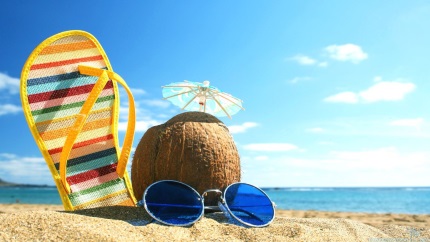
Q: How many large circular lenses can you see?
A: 2